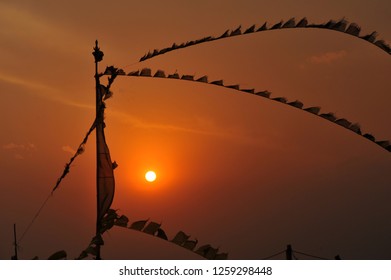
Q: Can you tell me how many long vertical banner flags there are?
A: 1